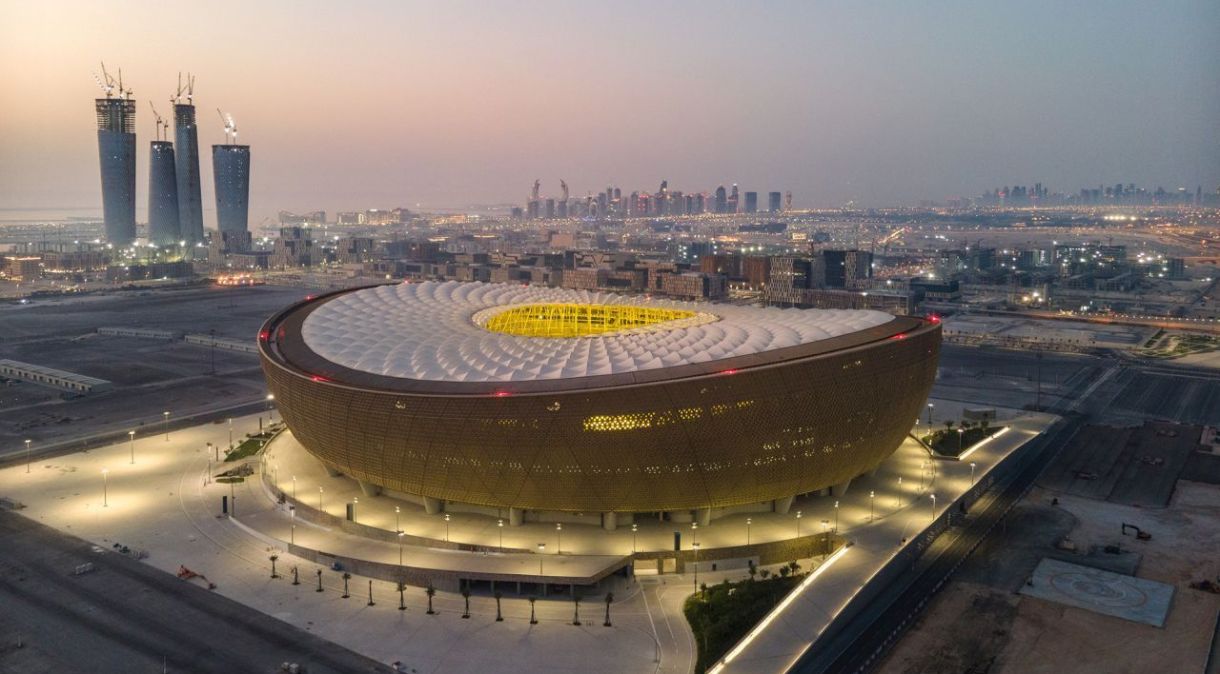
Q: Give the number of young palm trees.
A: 12